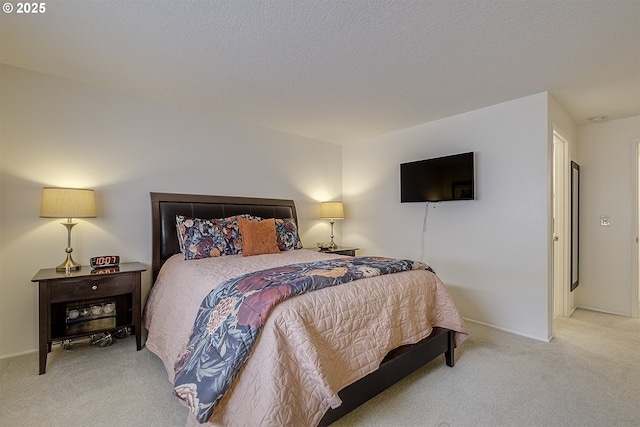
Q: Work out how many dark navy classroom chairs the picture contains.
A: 0